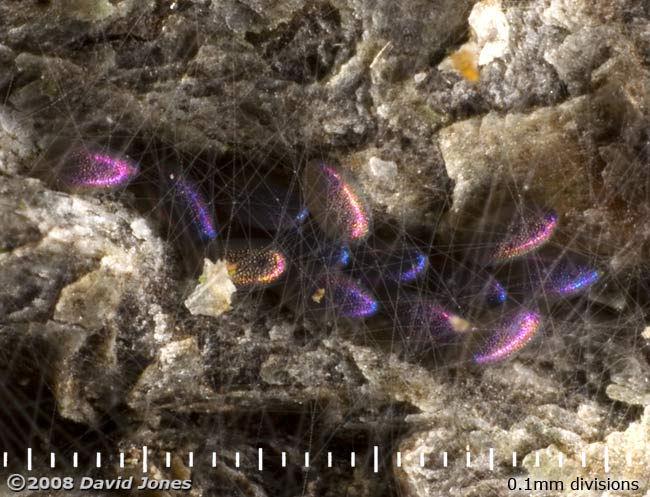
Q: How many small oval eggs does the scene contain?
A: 13